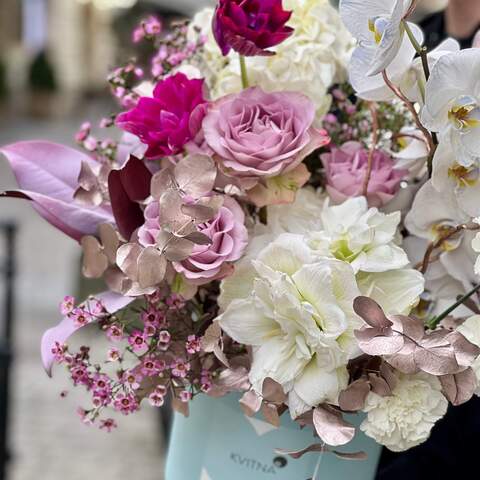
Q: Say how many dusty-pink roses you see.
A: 3